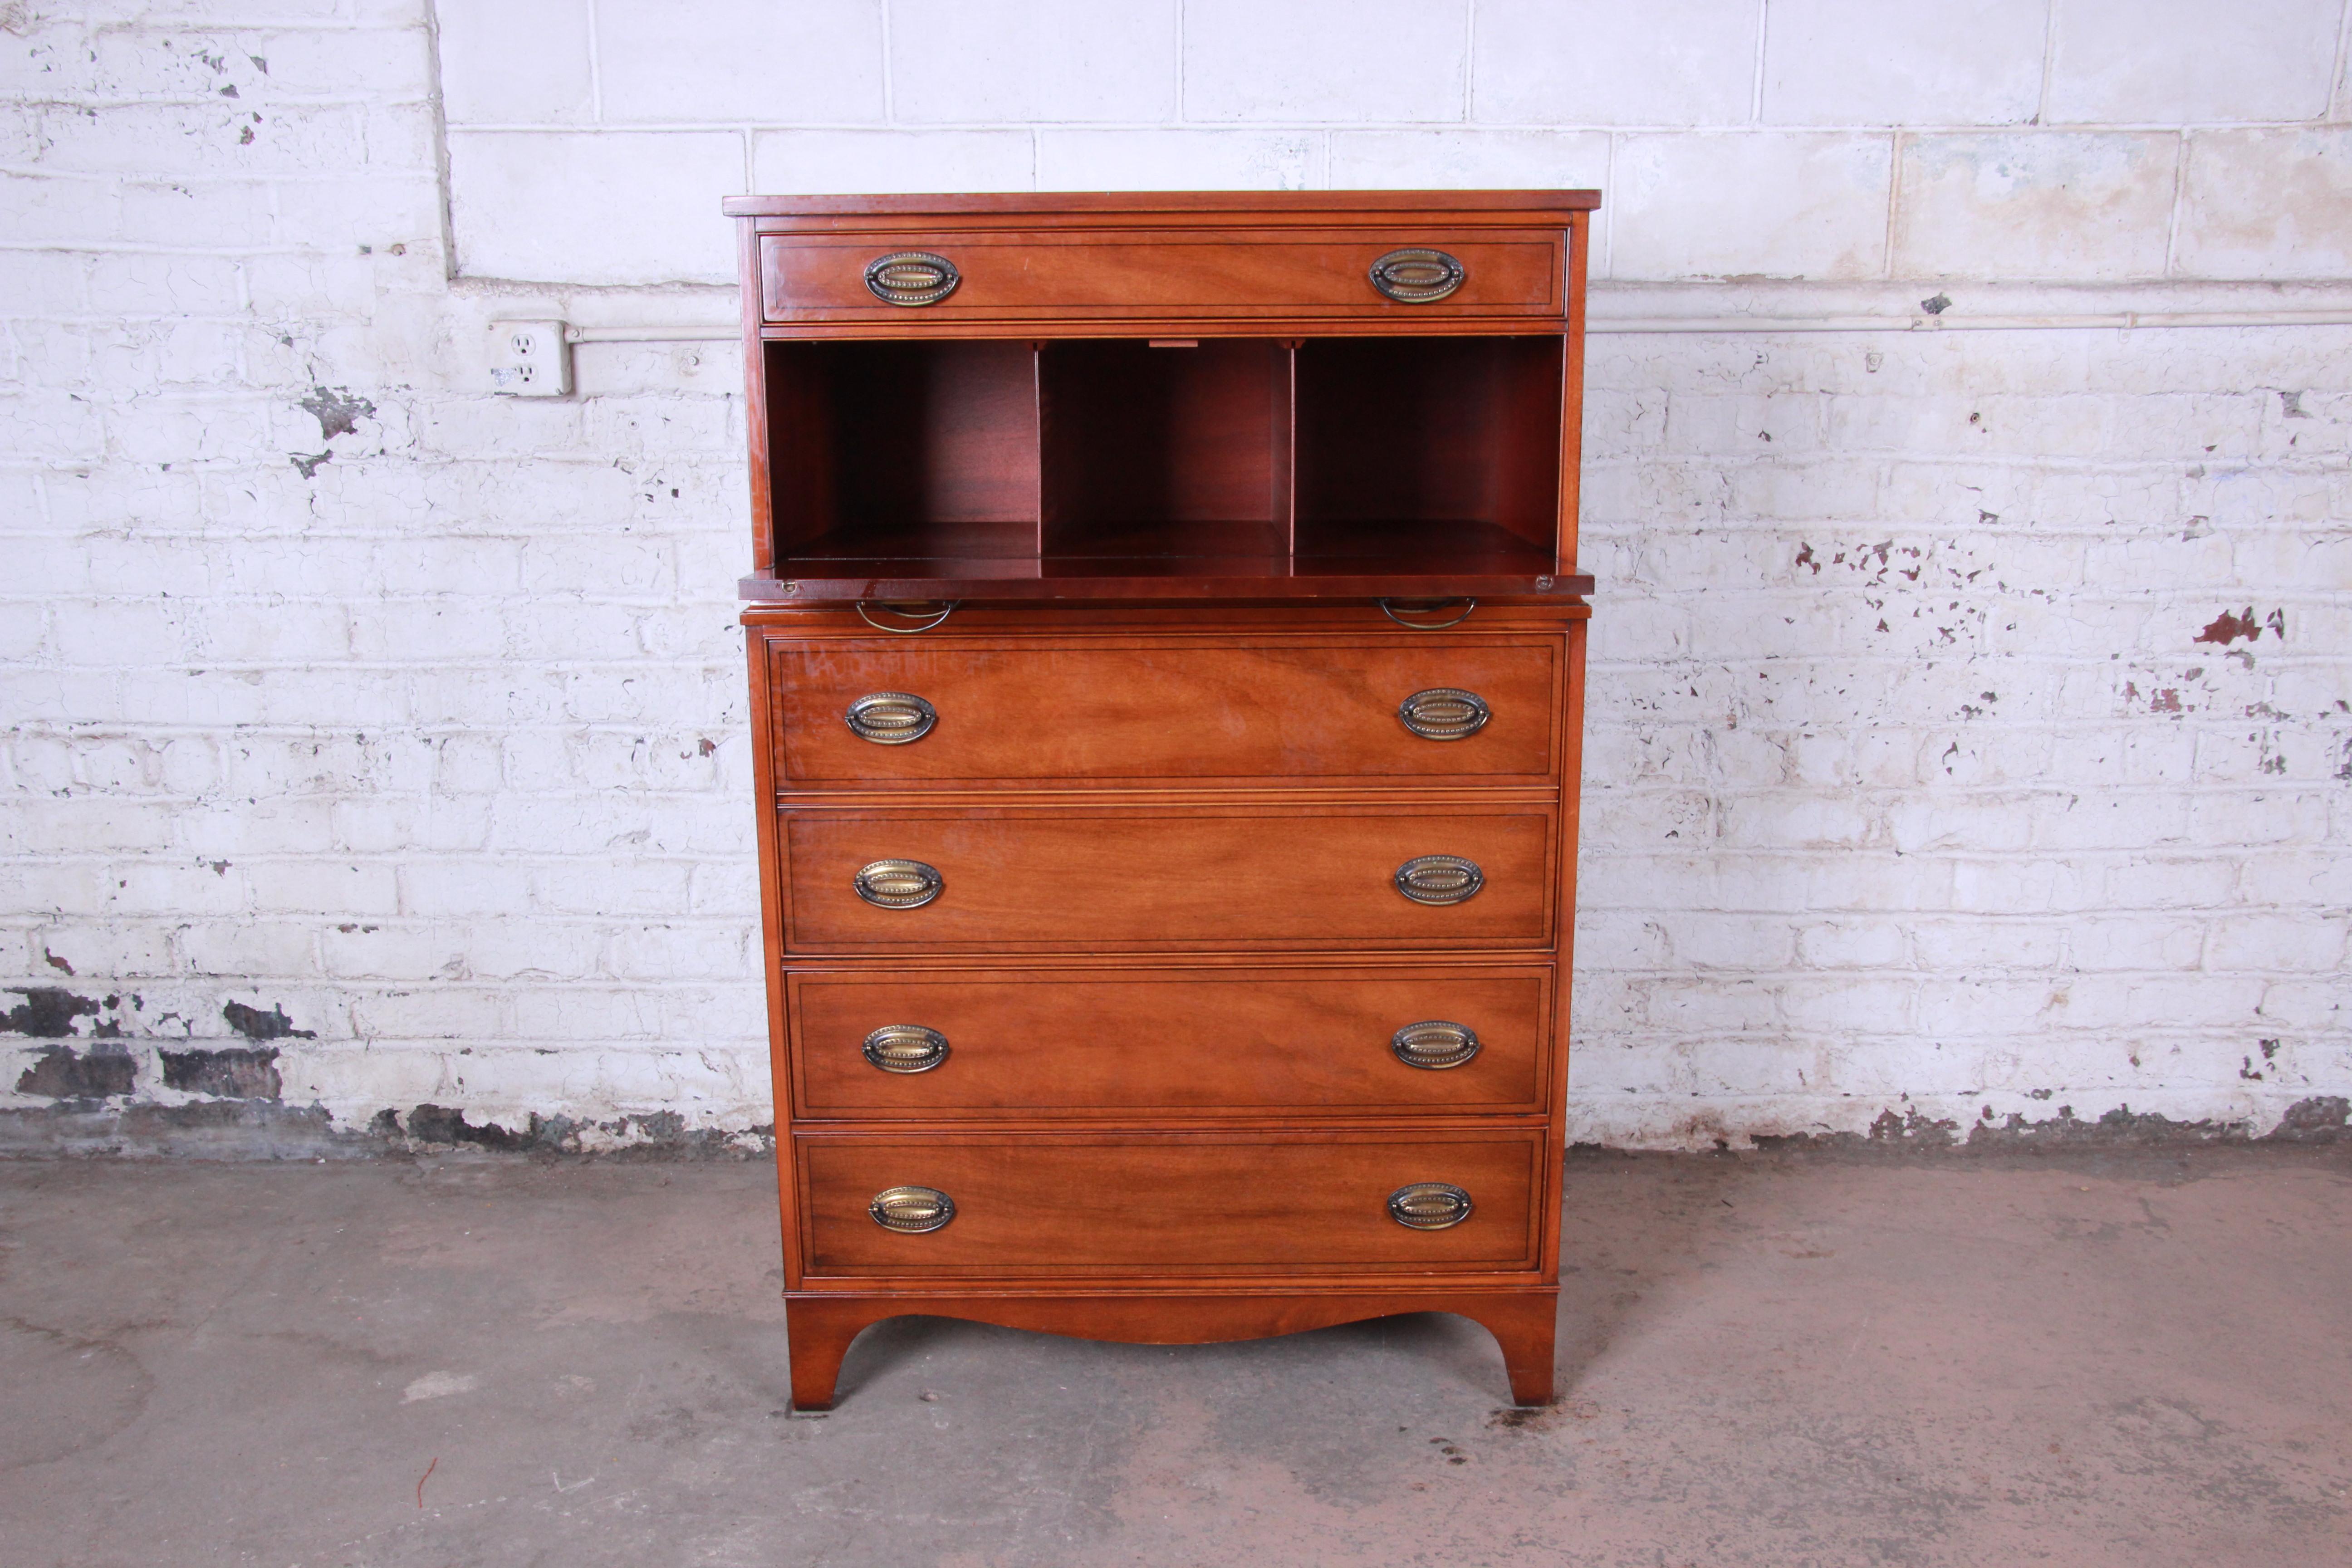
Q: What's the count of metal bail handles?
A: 12